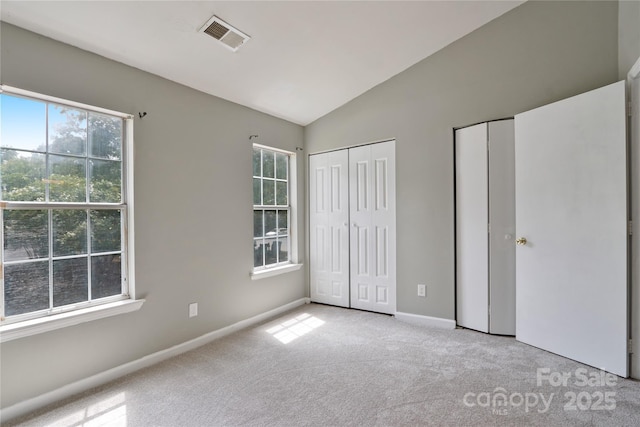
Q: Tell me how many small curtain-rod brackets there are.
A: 3